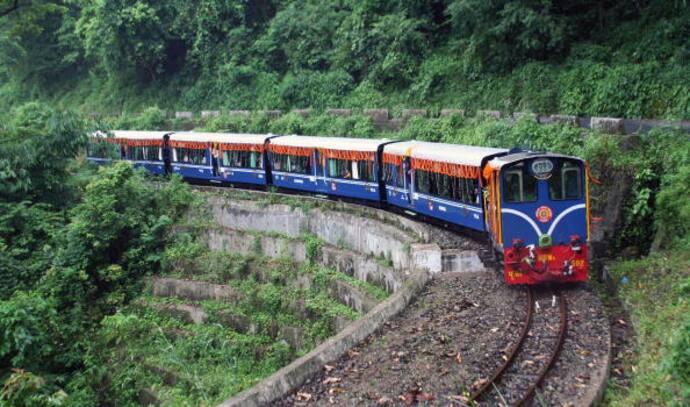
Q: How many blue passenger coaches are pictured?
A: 4